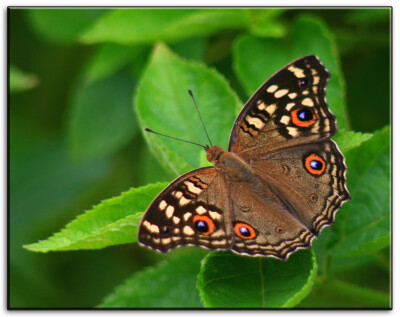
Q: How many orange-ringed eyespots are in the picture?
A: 4